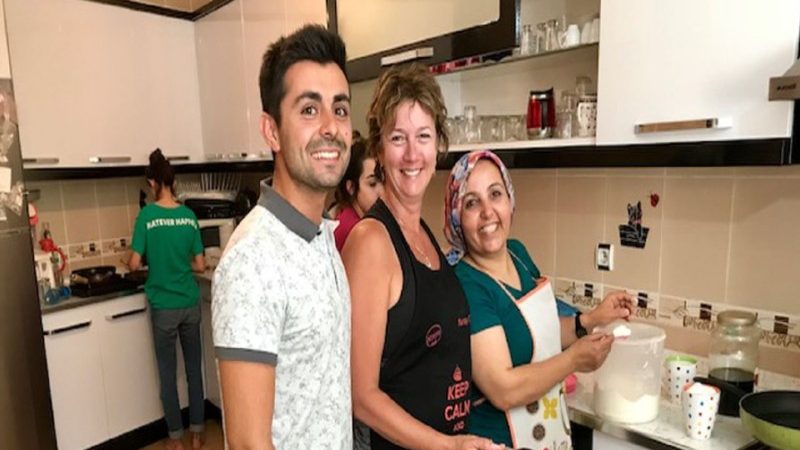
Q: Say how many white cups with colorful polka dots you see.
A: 2